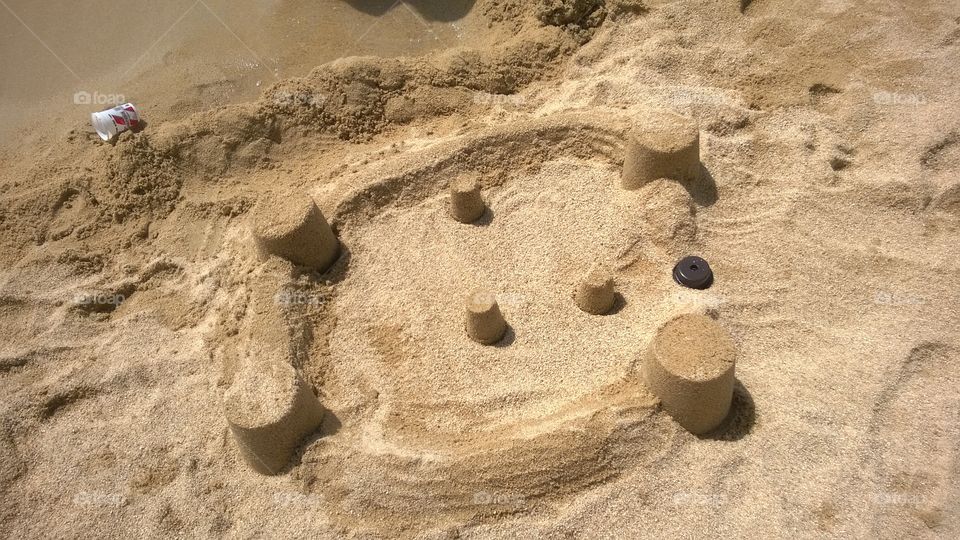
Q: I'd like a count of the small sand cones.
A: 3